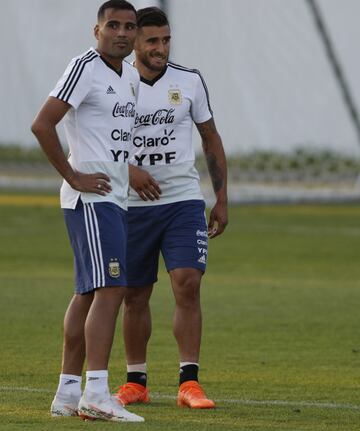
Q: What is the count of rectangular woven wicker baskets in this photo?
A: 0